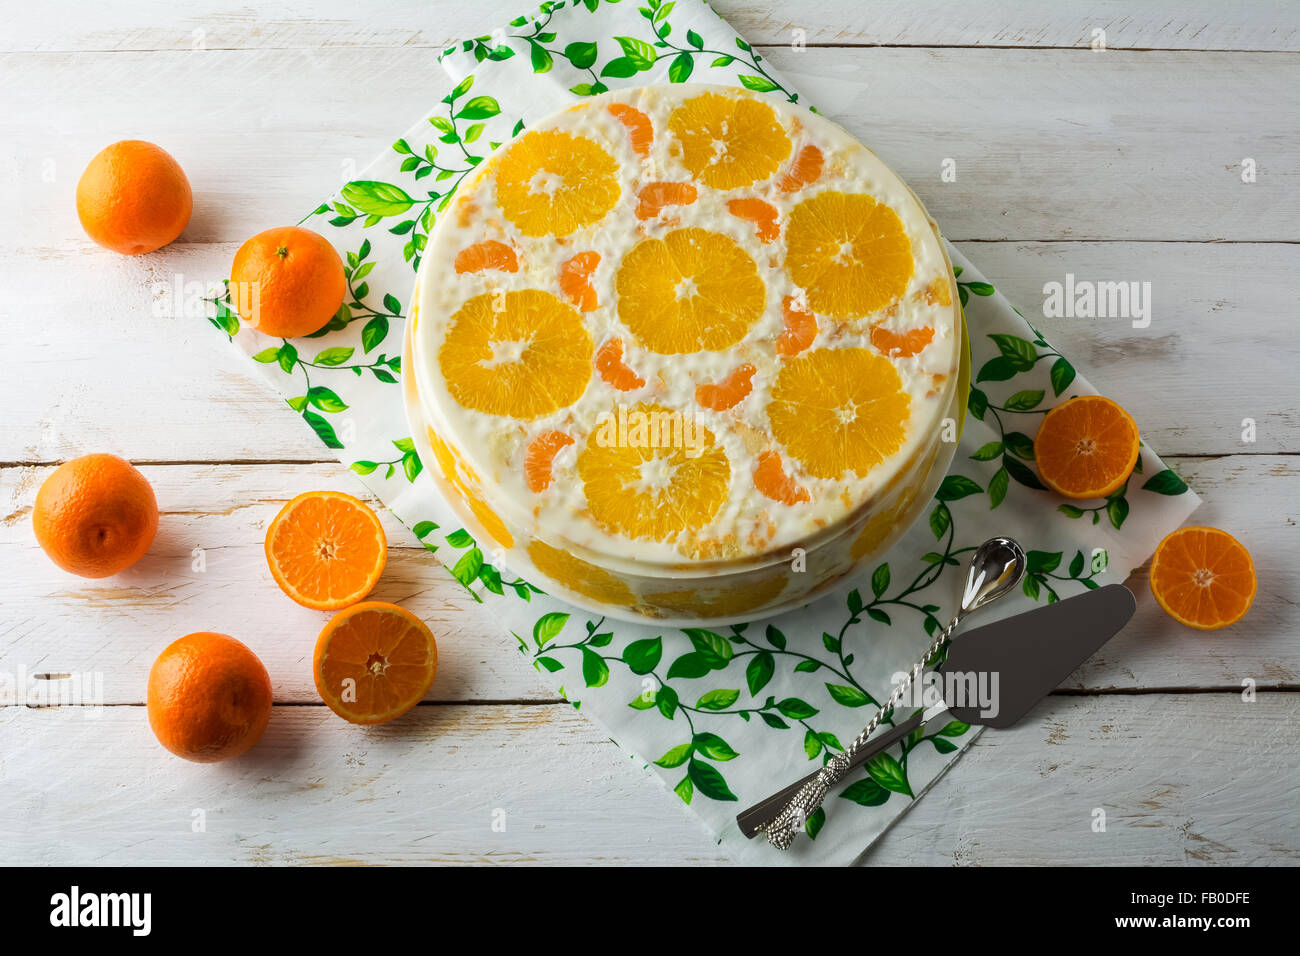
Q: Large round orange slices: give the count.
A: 7